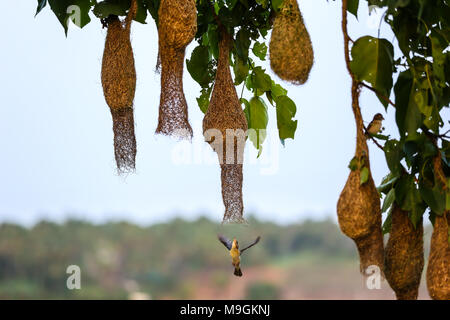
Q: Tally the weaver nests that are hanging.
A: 7